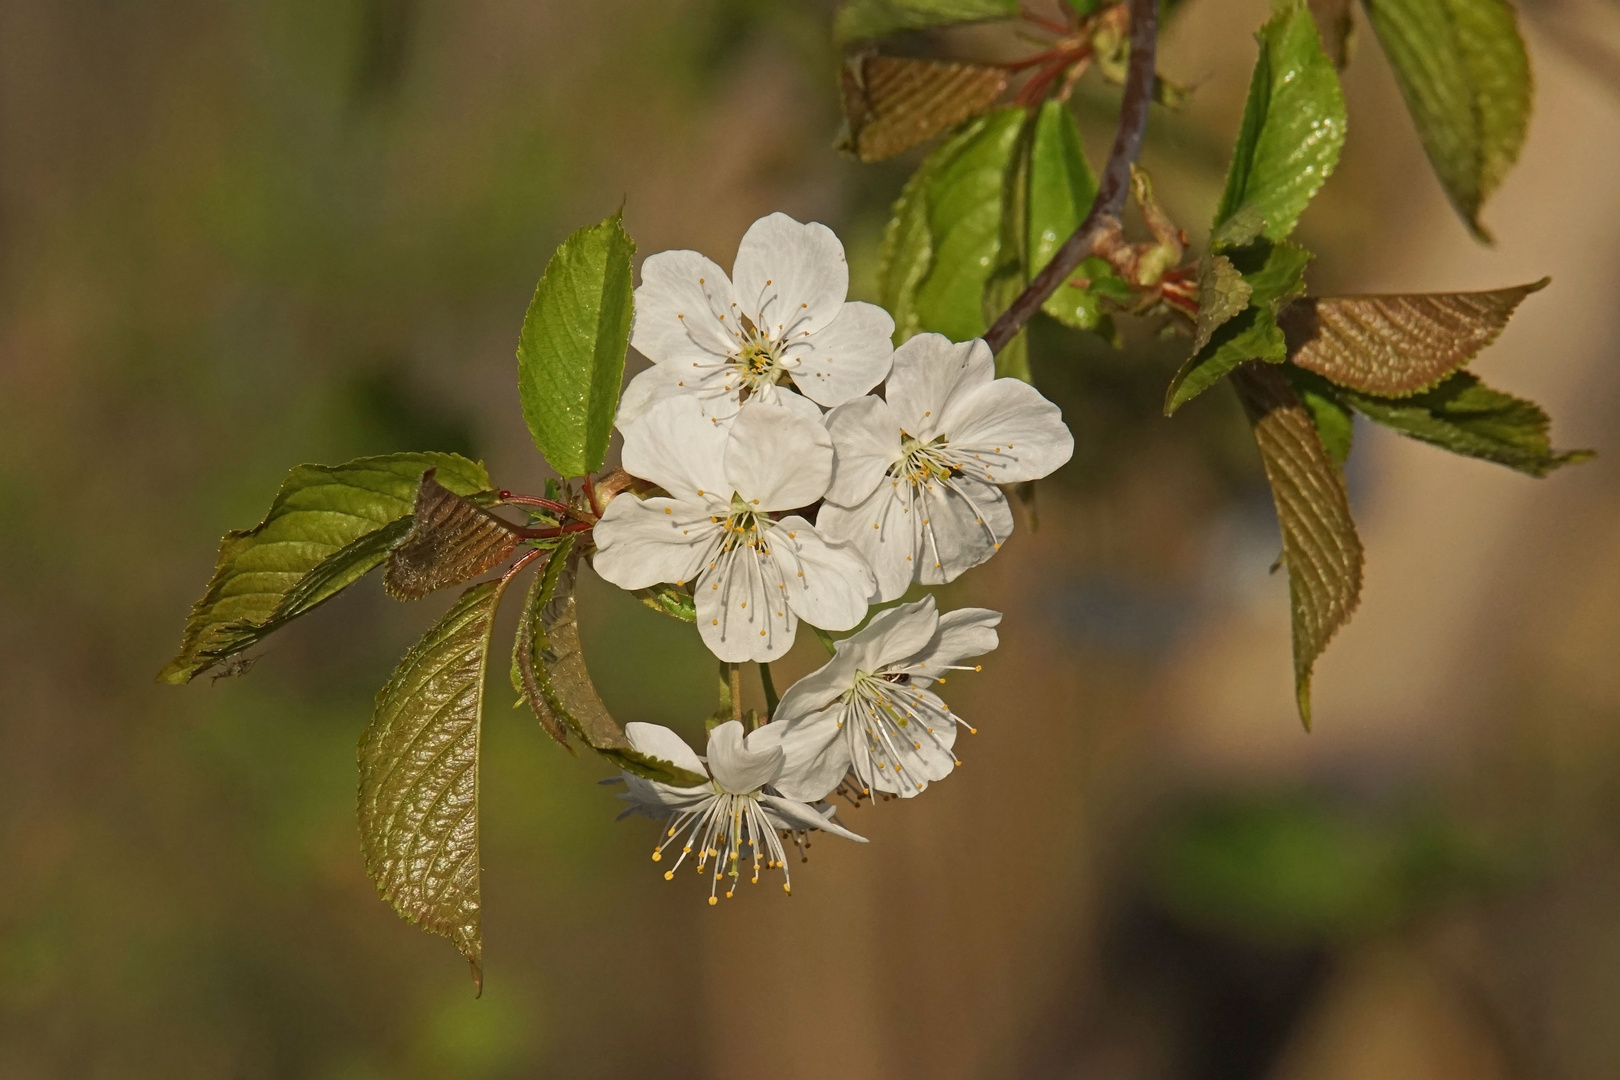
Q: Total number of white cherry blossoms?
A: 5